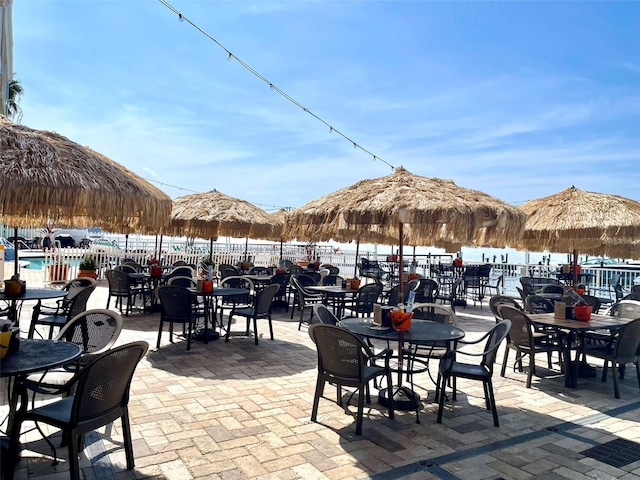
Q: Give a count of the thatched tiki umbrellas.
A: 5